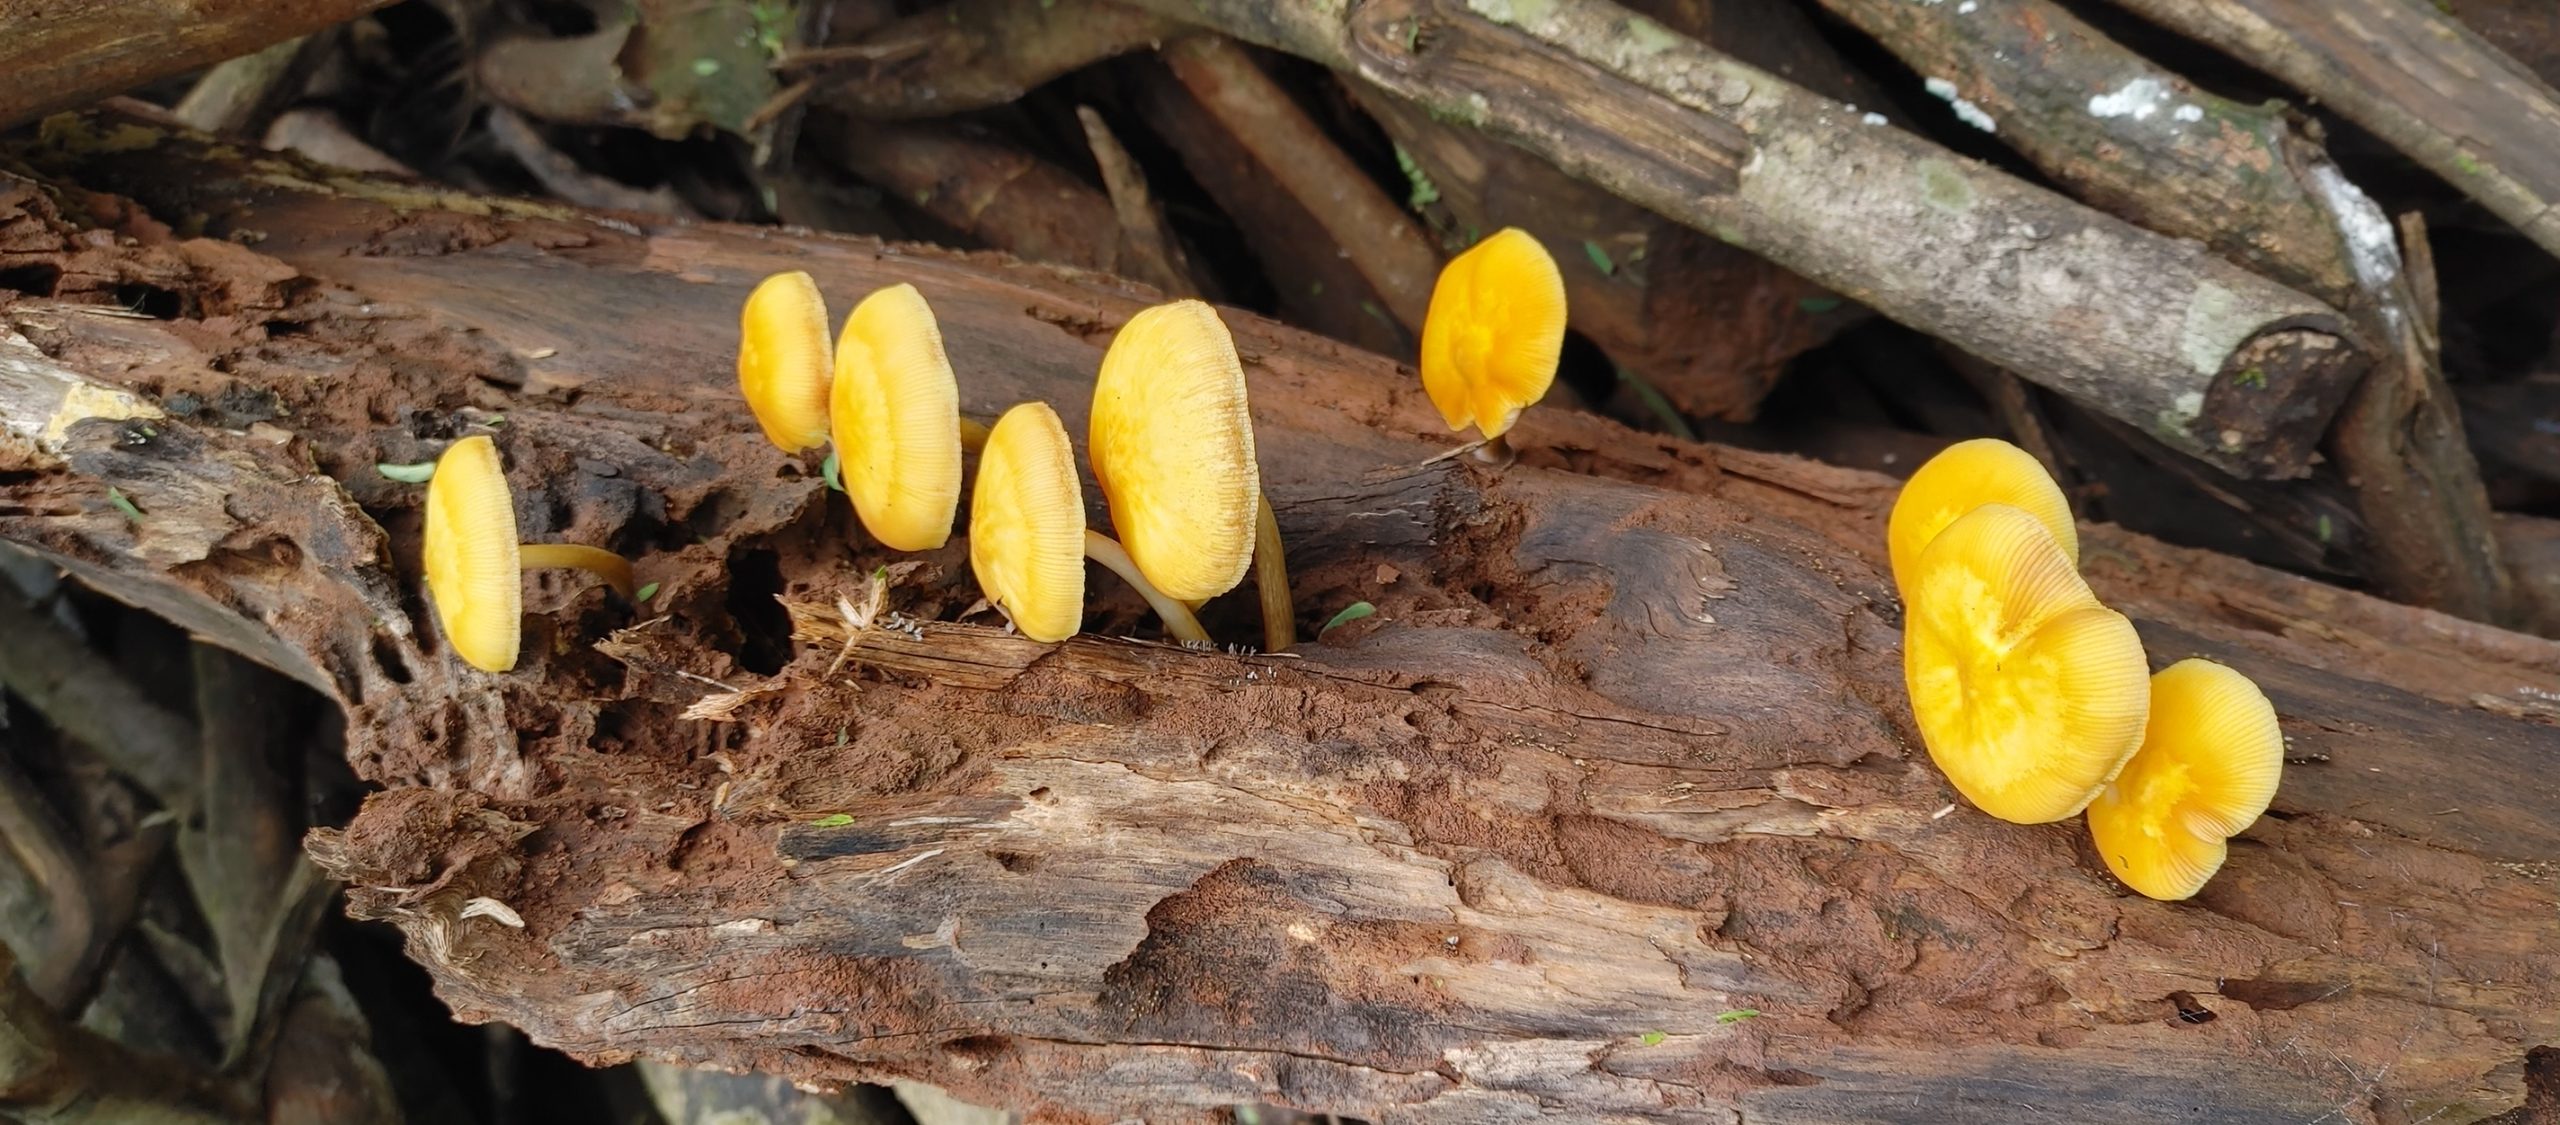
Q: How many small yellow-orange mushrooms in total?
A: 9